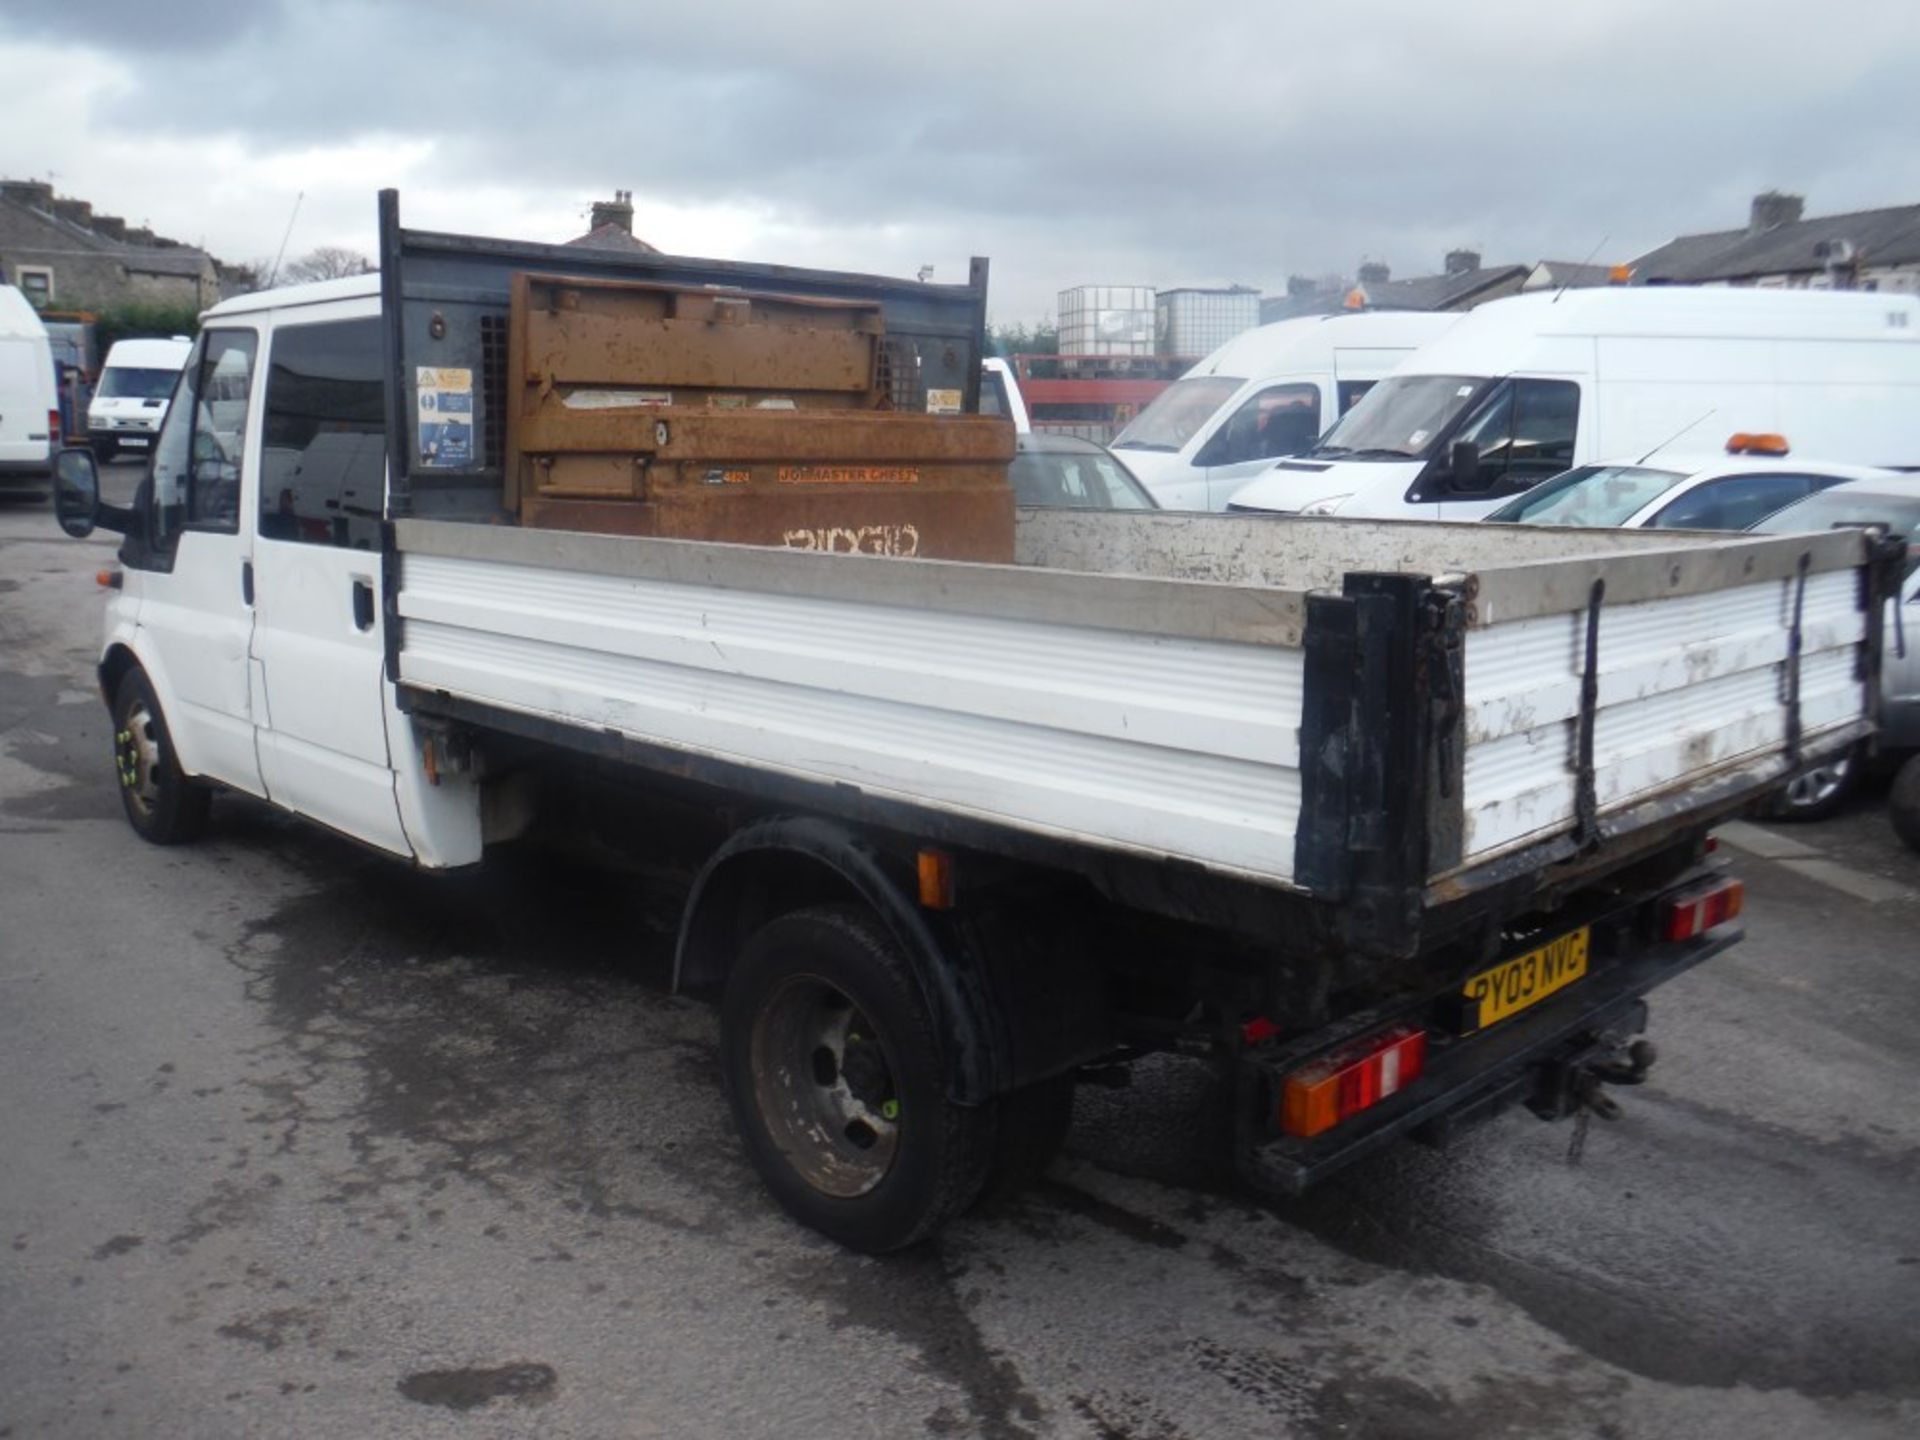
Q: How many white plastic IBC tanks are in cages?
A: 2